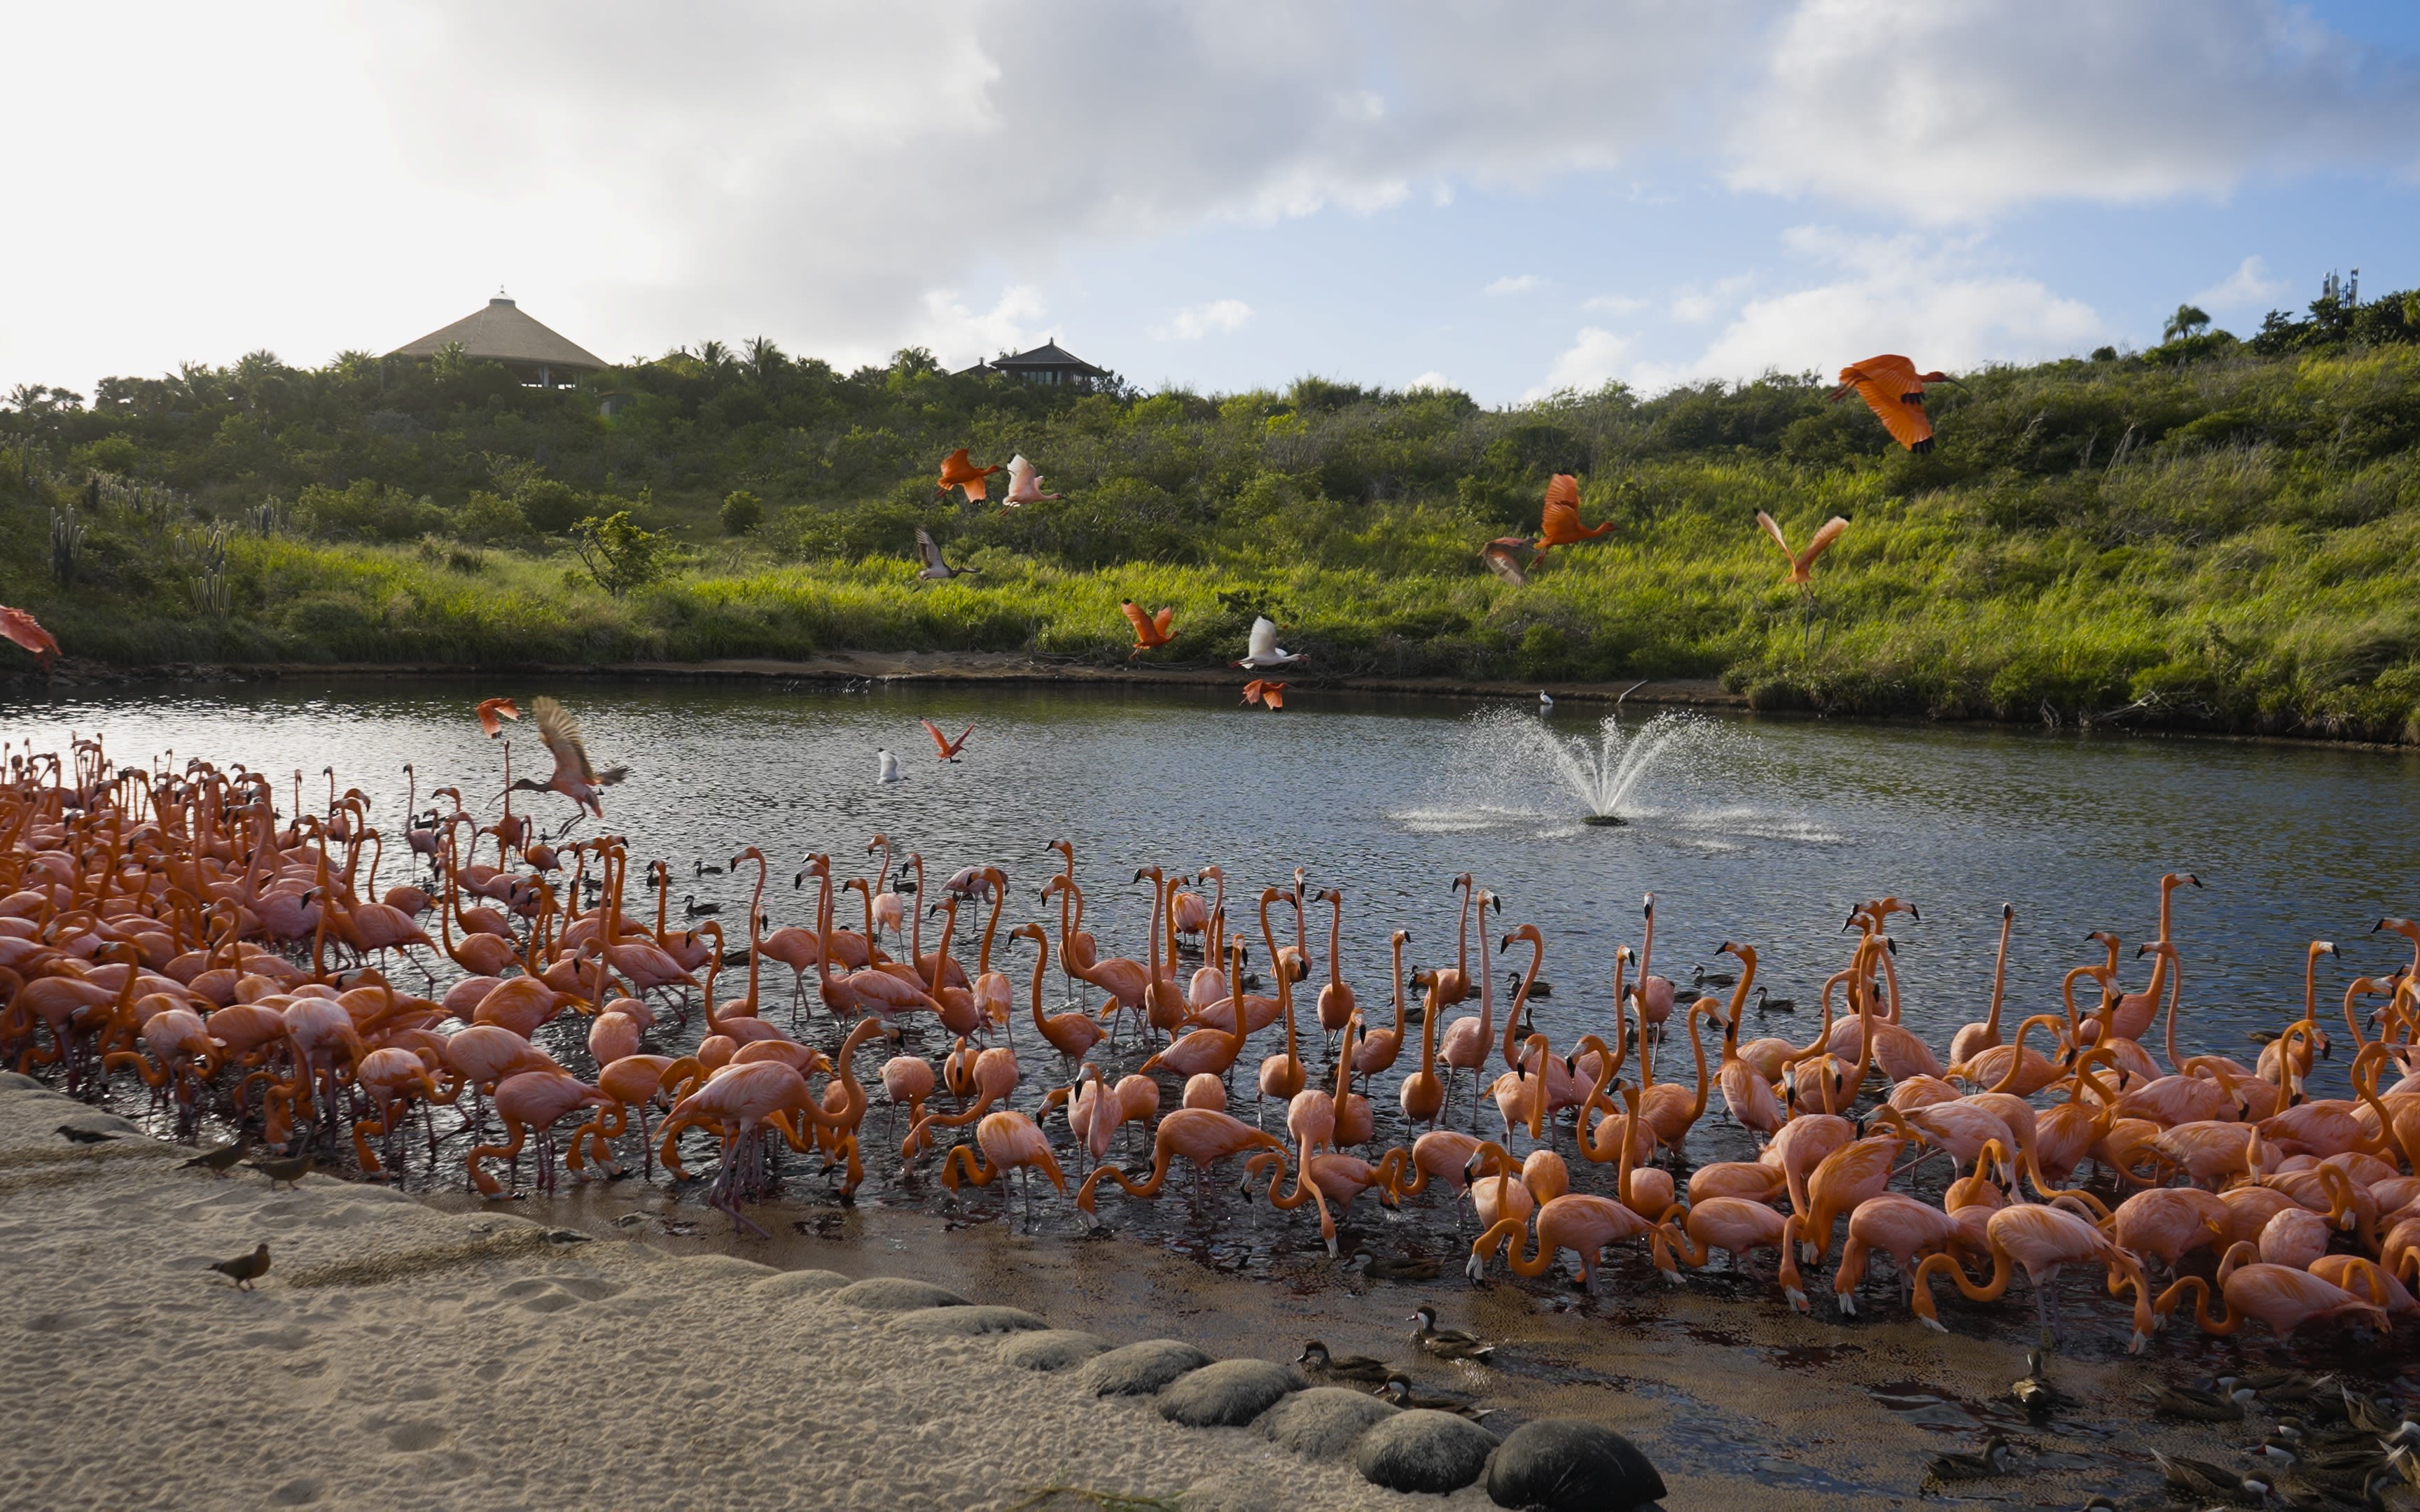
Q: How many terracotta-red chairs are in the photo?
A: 0